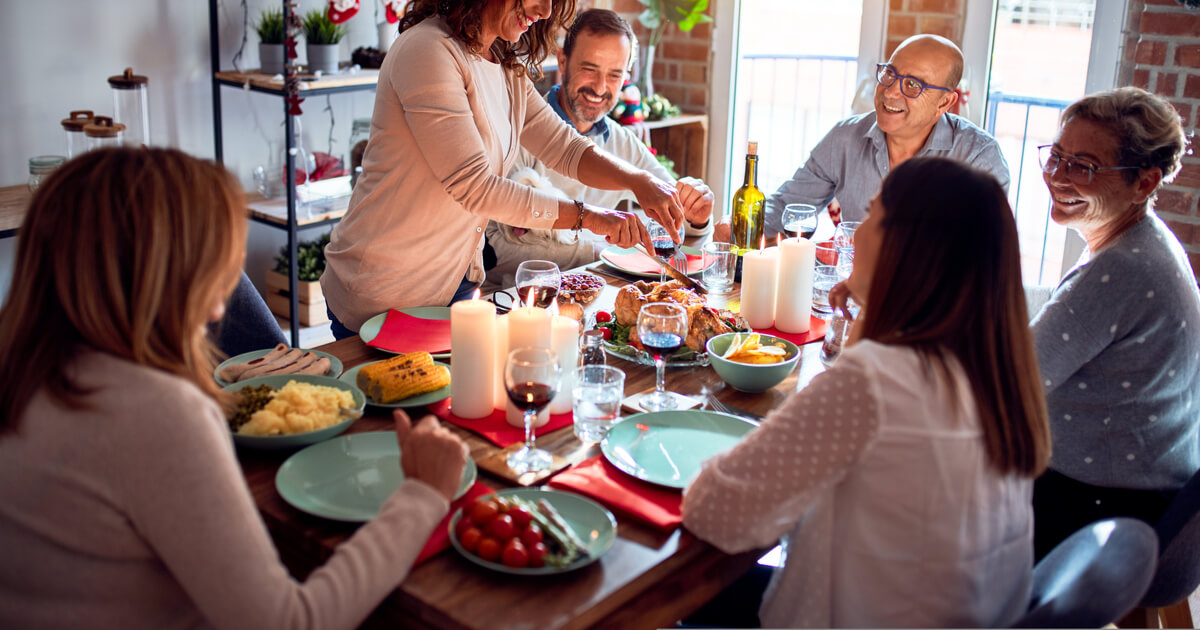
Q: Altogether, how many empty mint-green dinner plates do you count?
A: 2